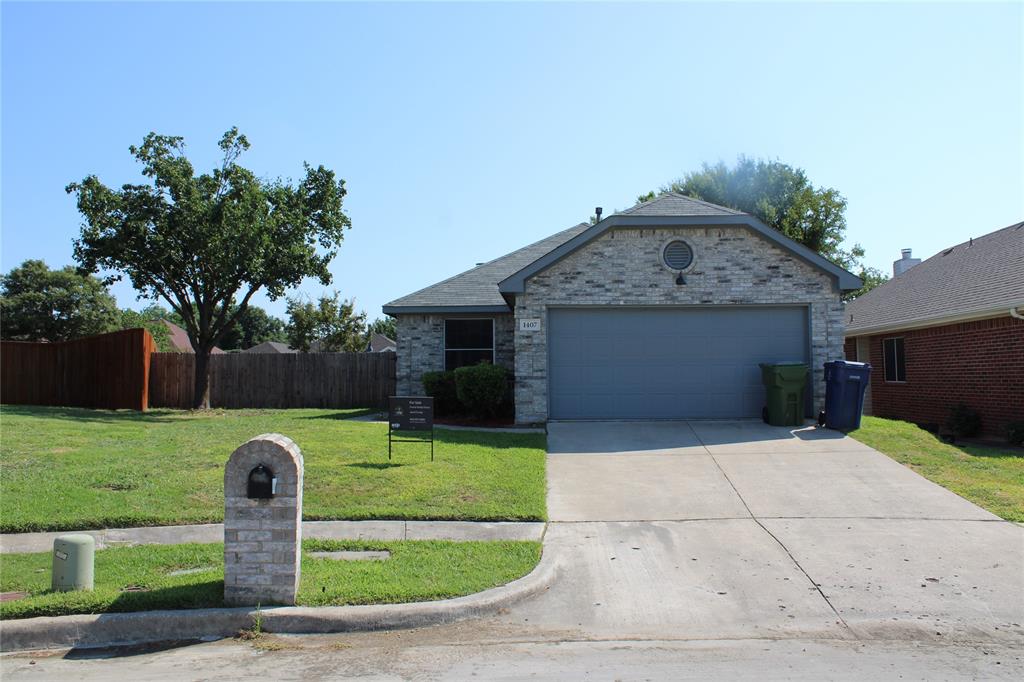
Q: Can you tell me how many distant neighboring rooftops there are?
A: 3